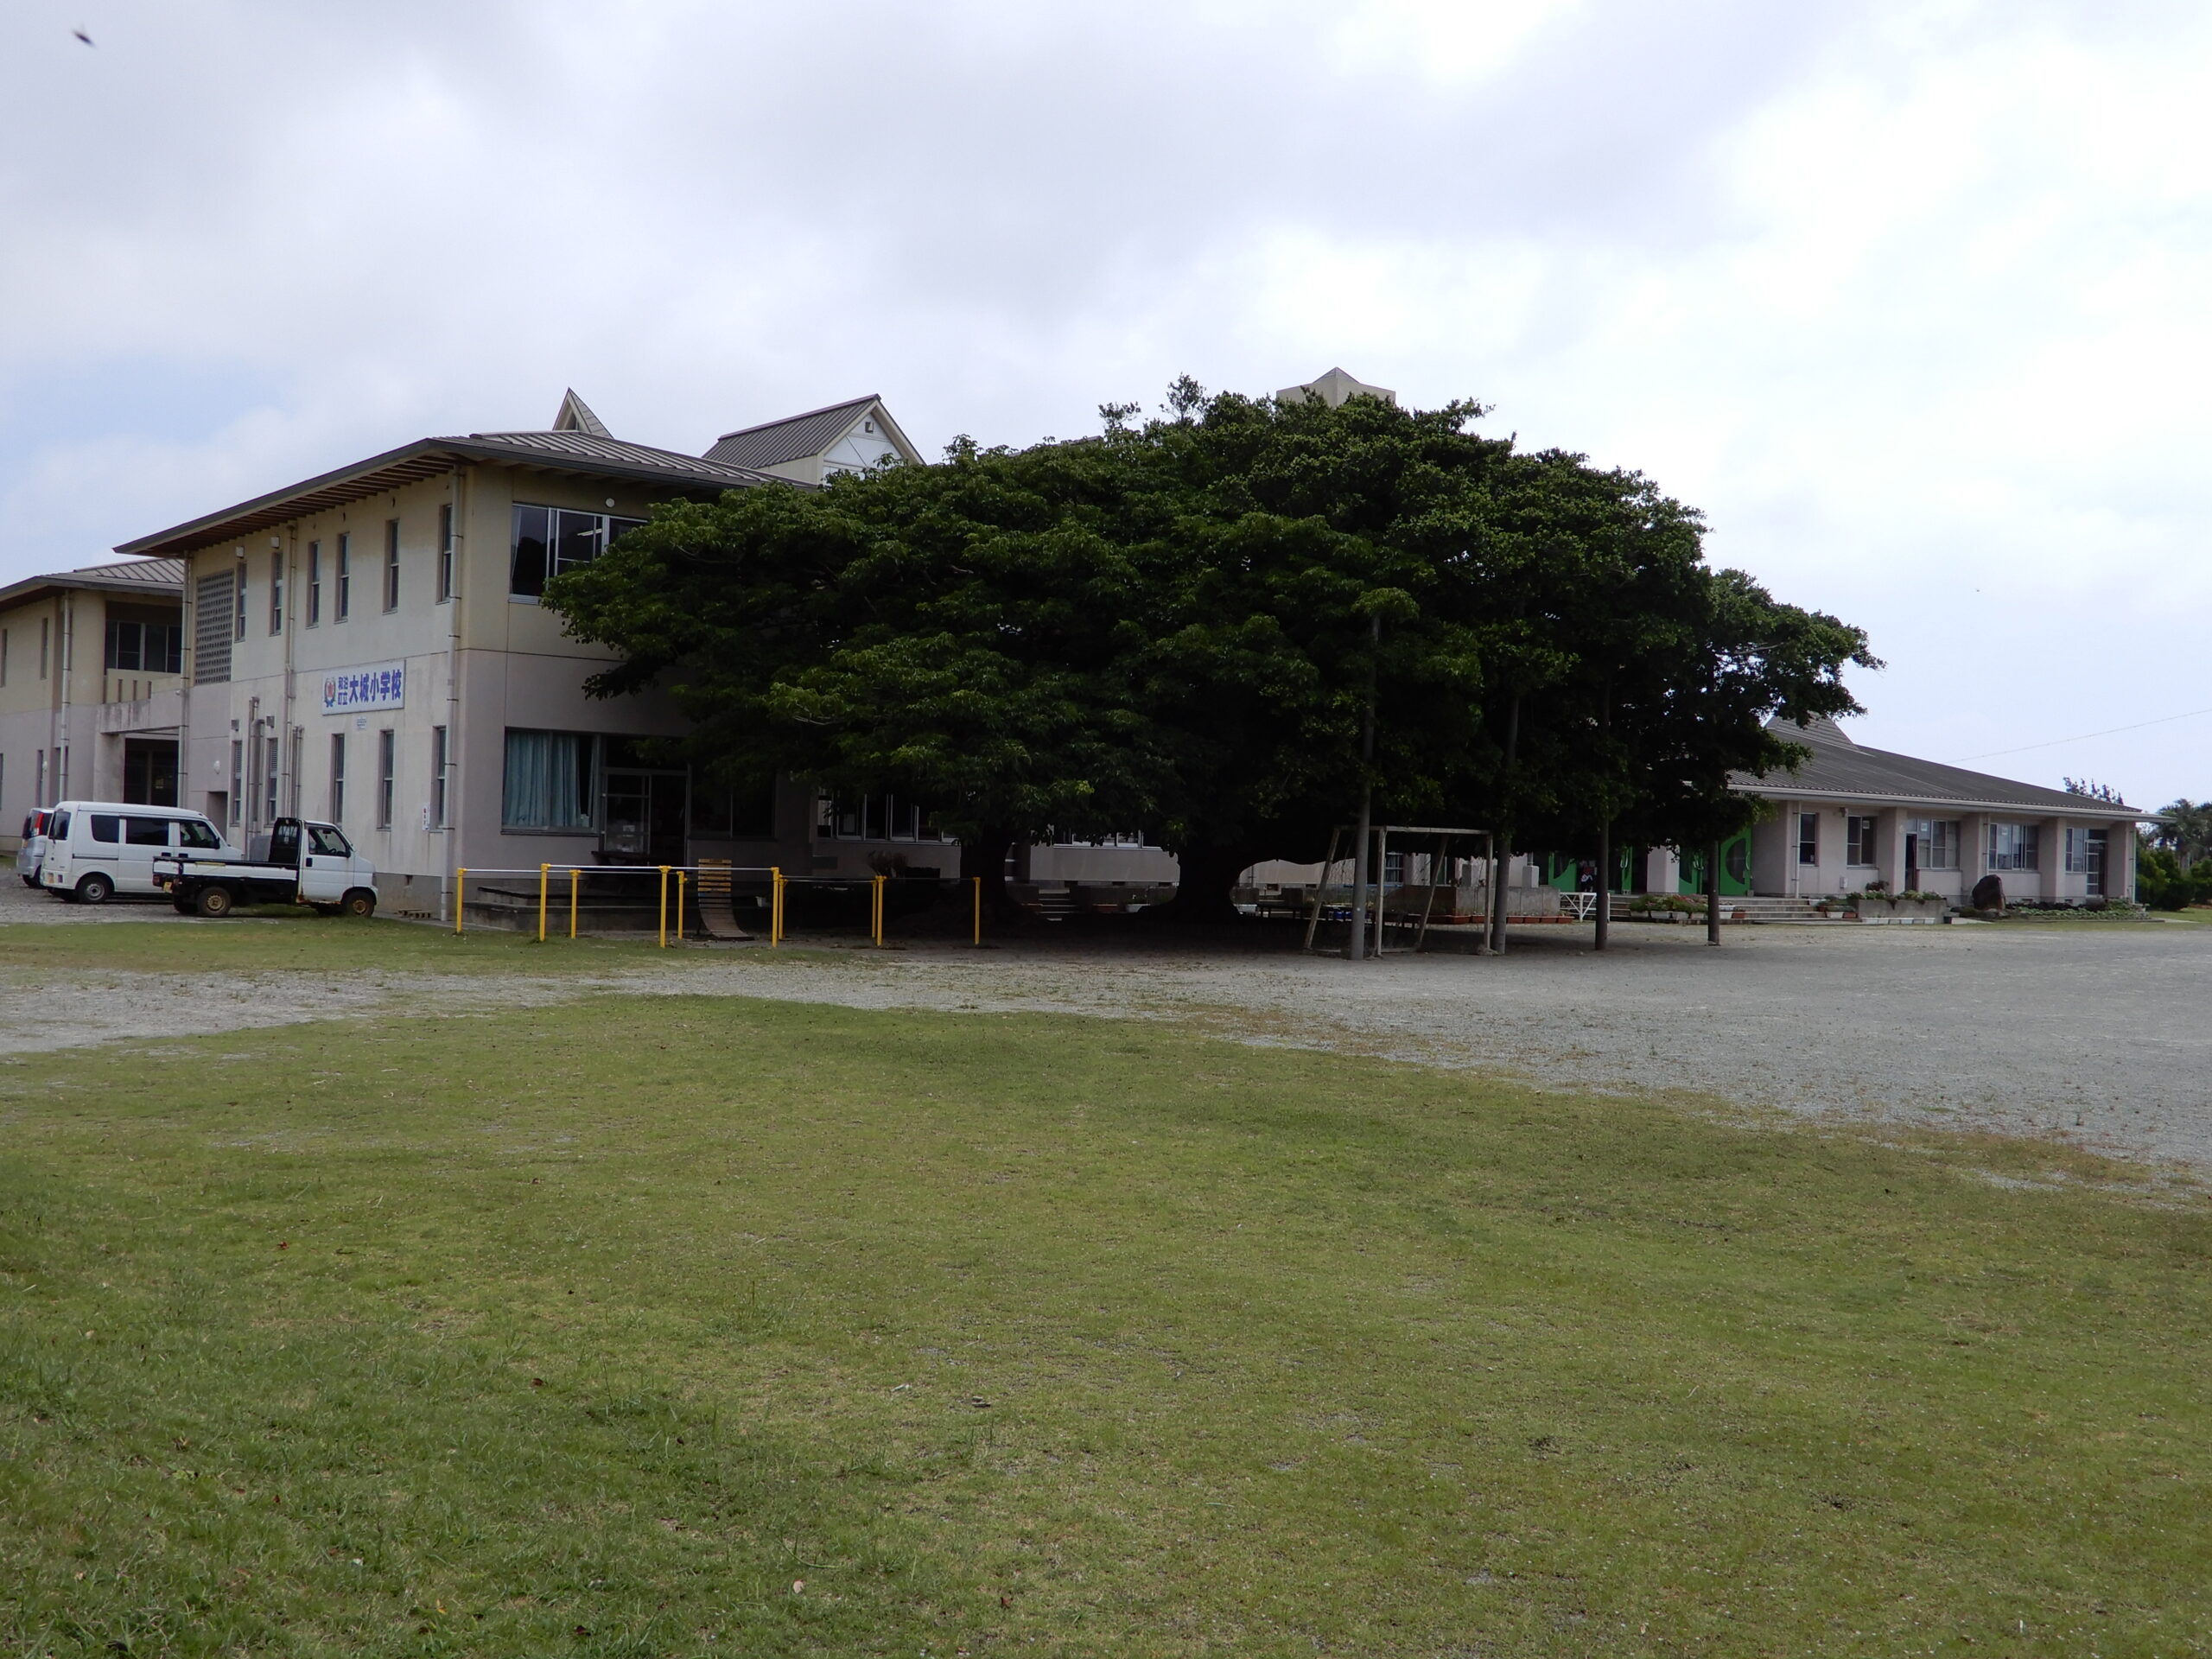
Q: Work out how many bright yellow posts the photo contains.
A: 10